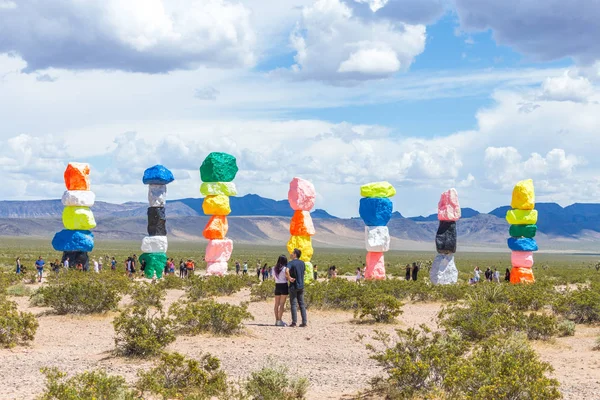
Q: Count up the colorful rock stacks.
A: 7